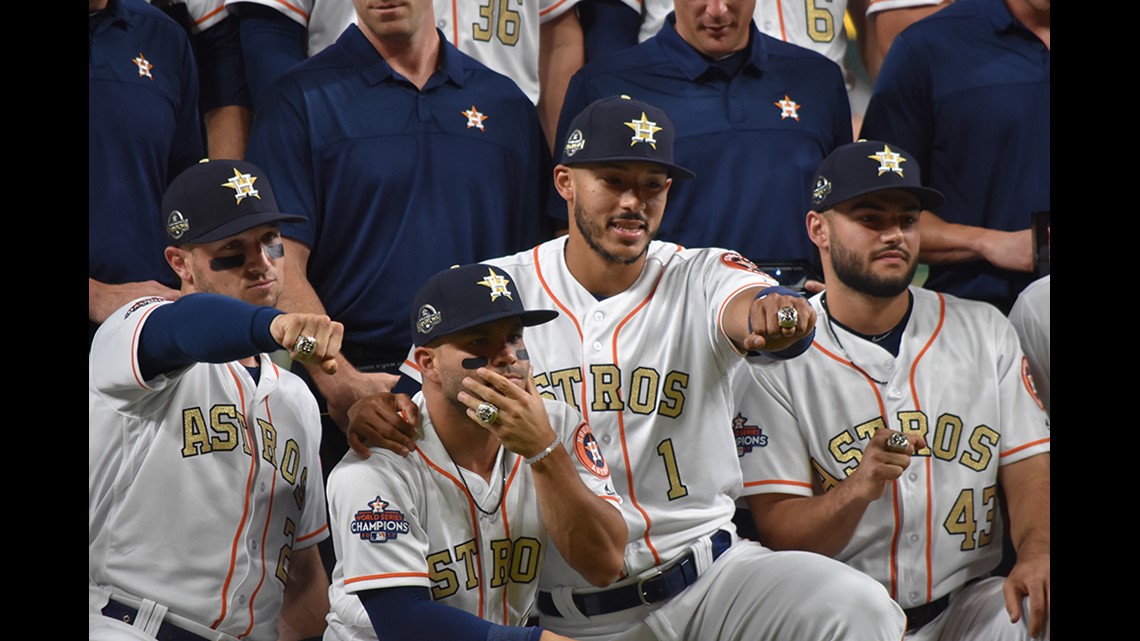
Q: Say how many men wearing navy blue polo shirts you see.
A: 4